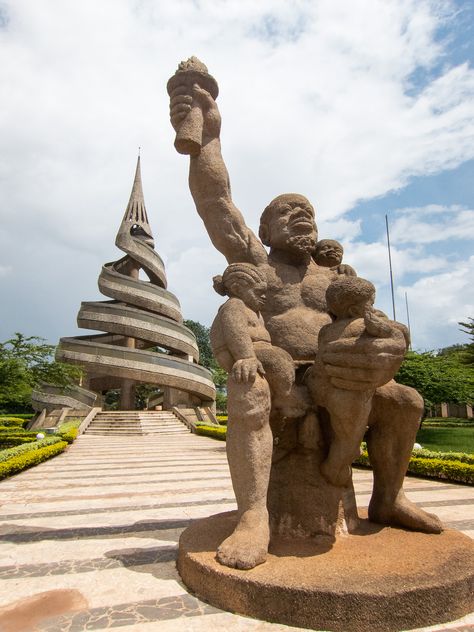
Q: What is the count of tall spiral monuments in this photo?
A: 1